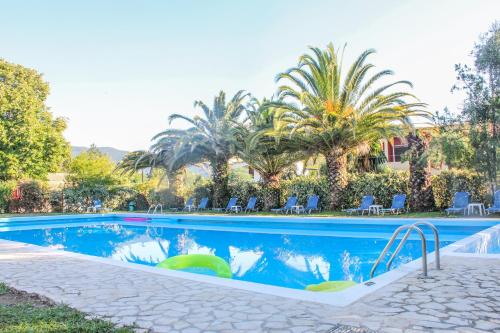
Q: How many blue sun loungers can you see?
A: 11